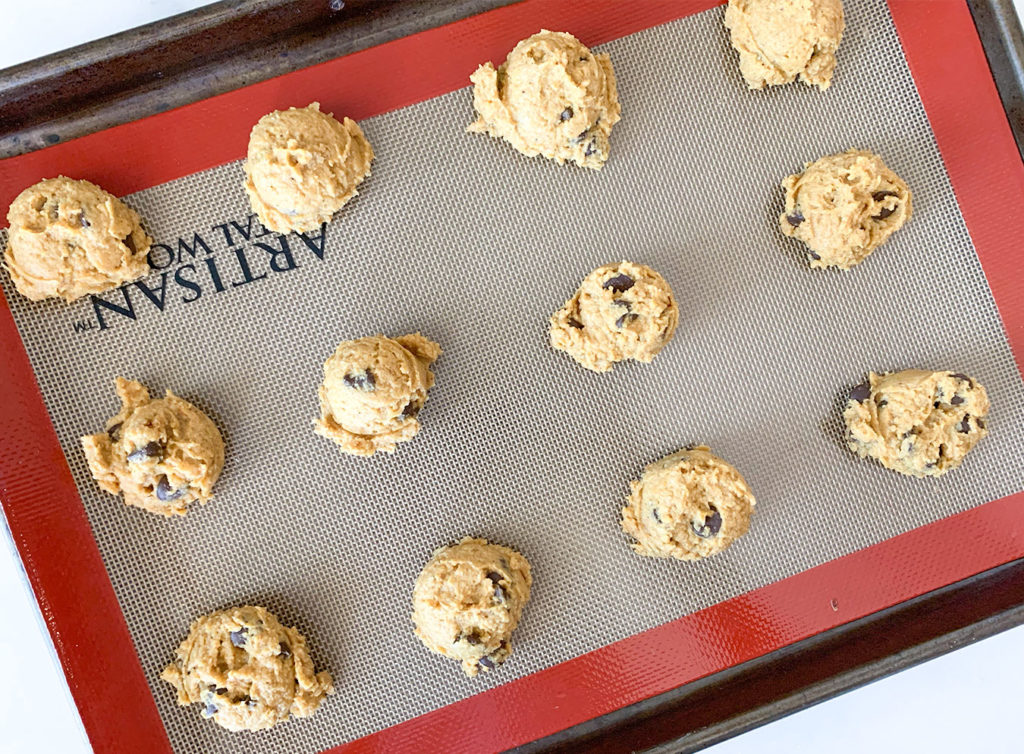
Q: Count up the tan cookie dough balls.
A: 12